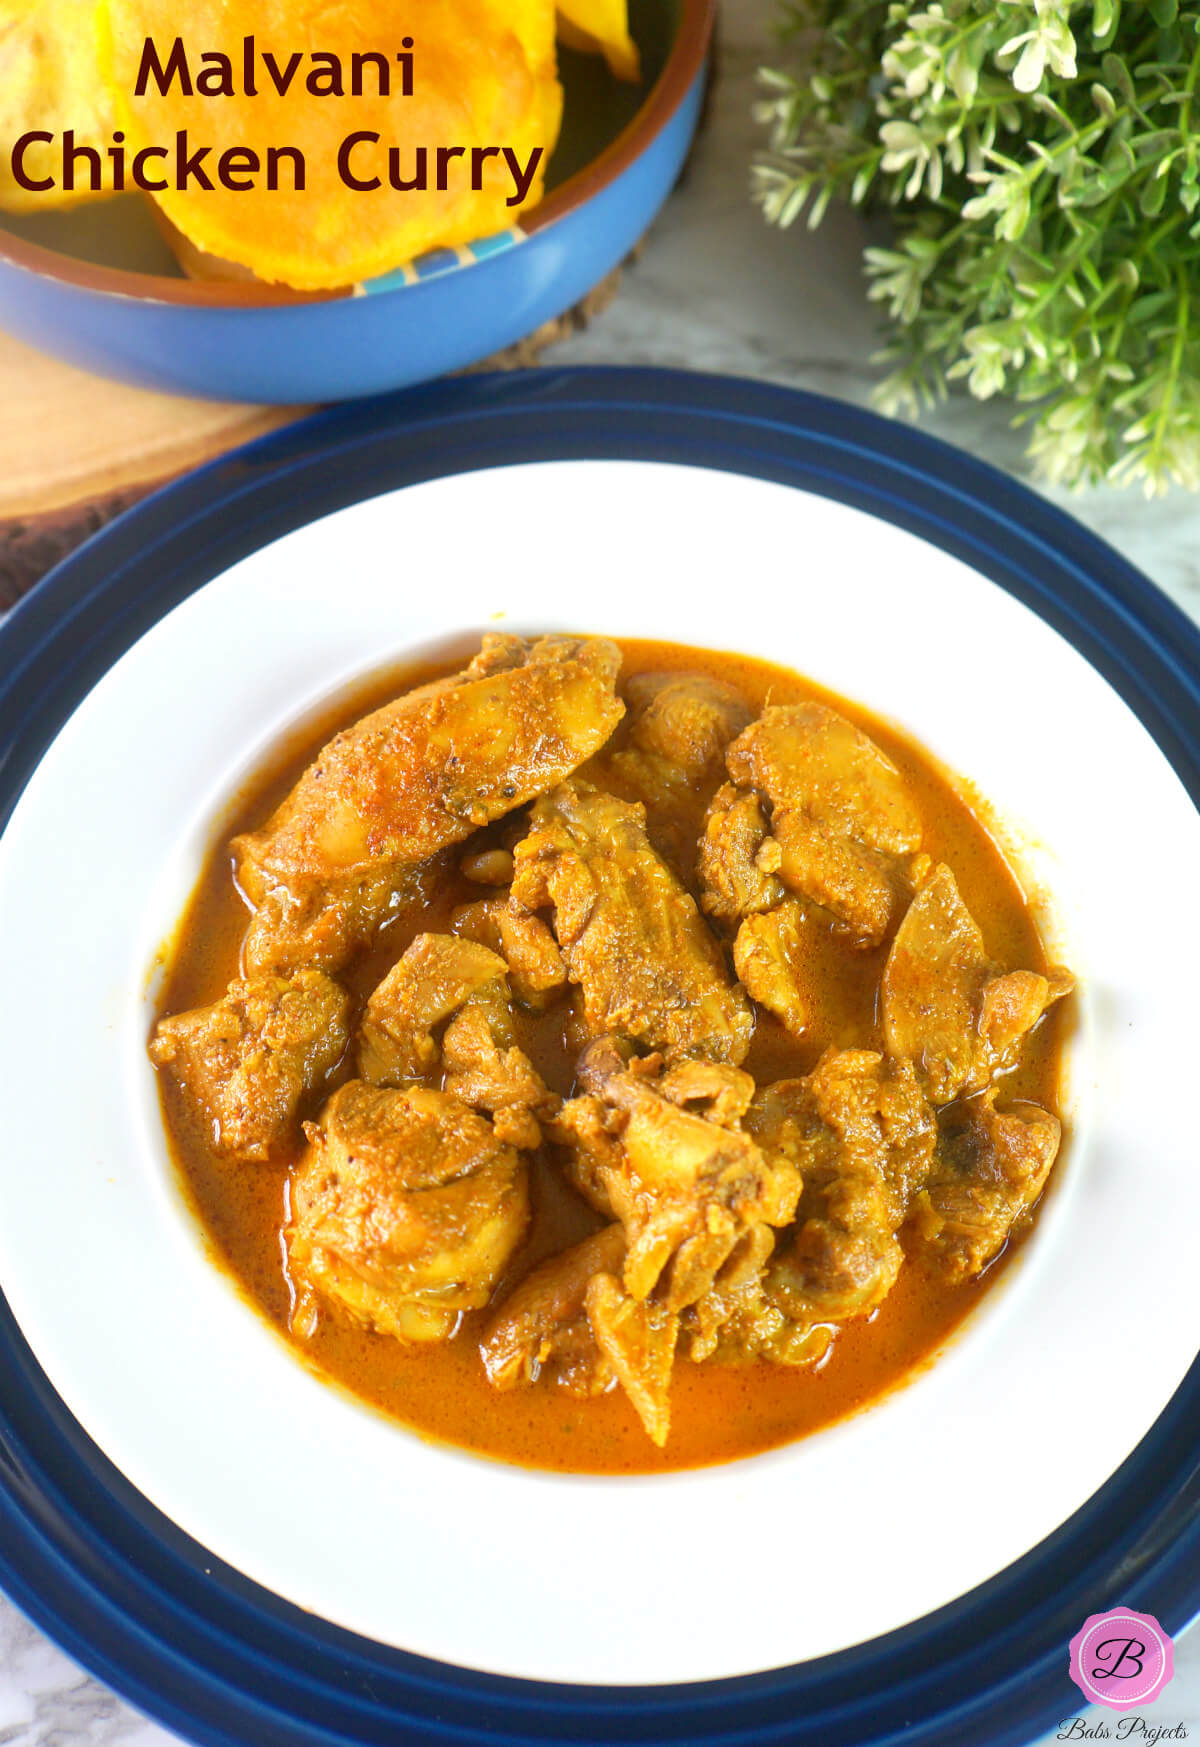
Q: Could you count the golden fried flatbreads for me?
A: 3